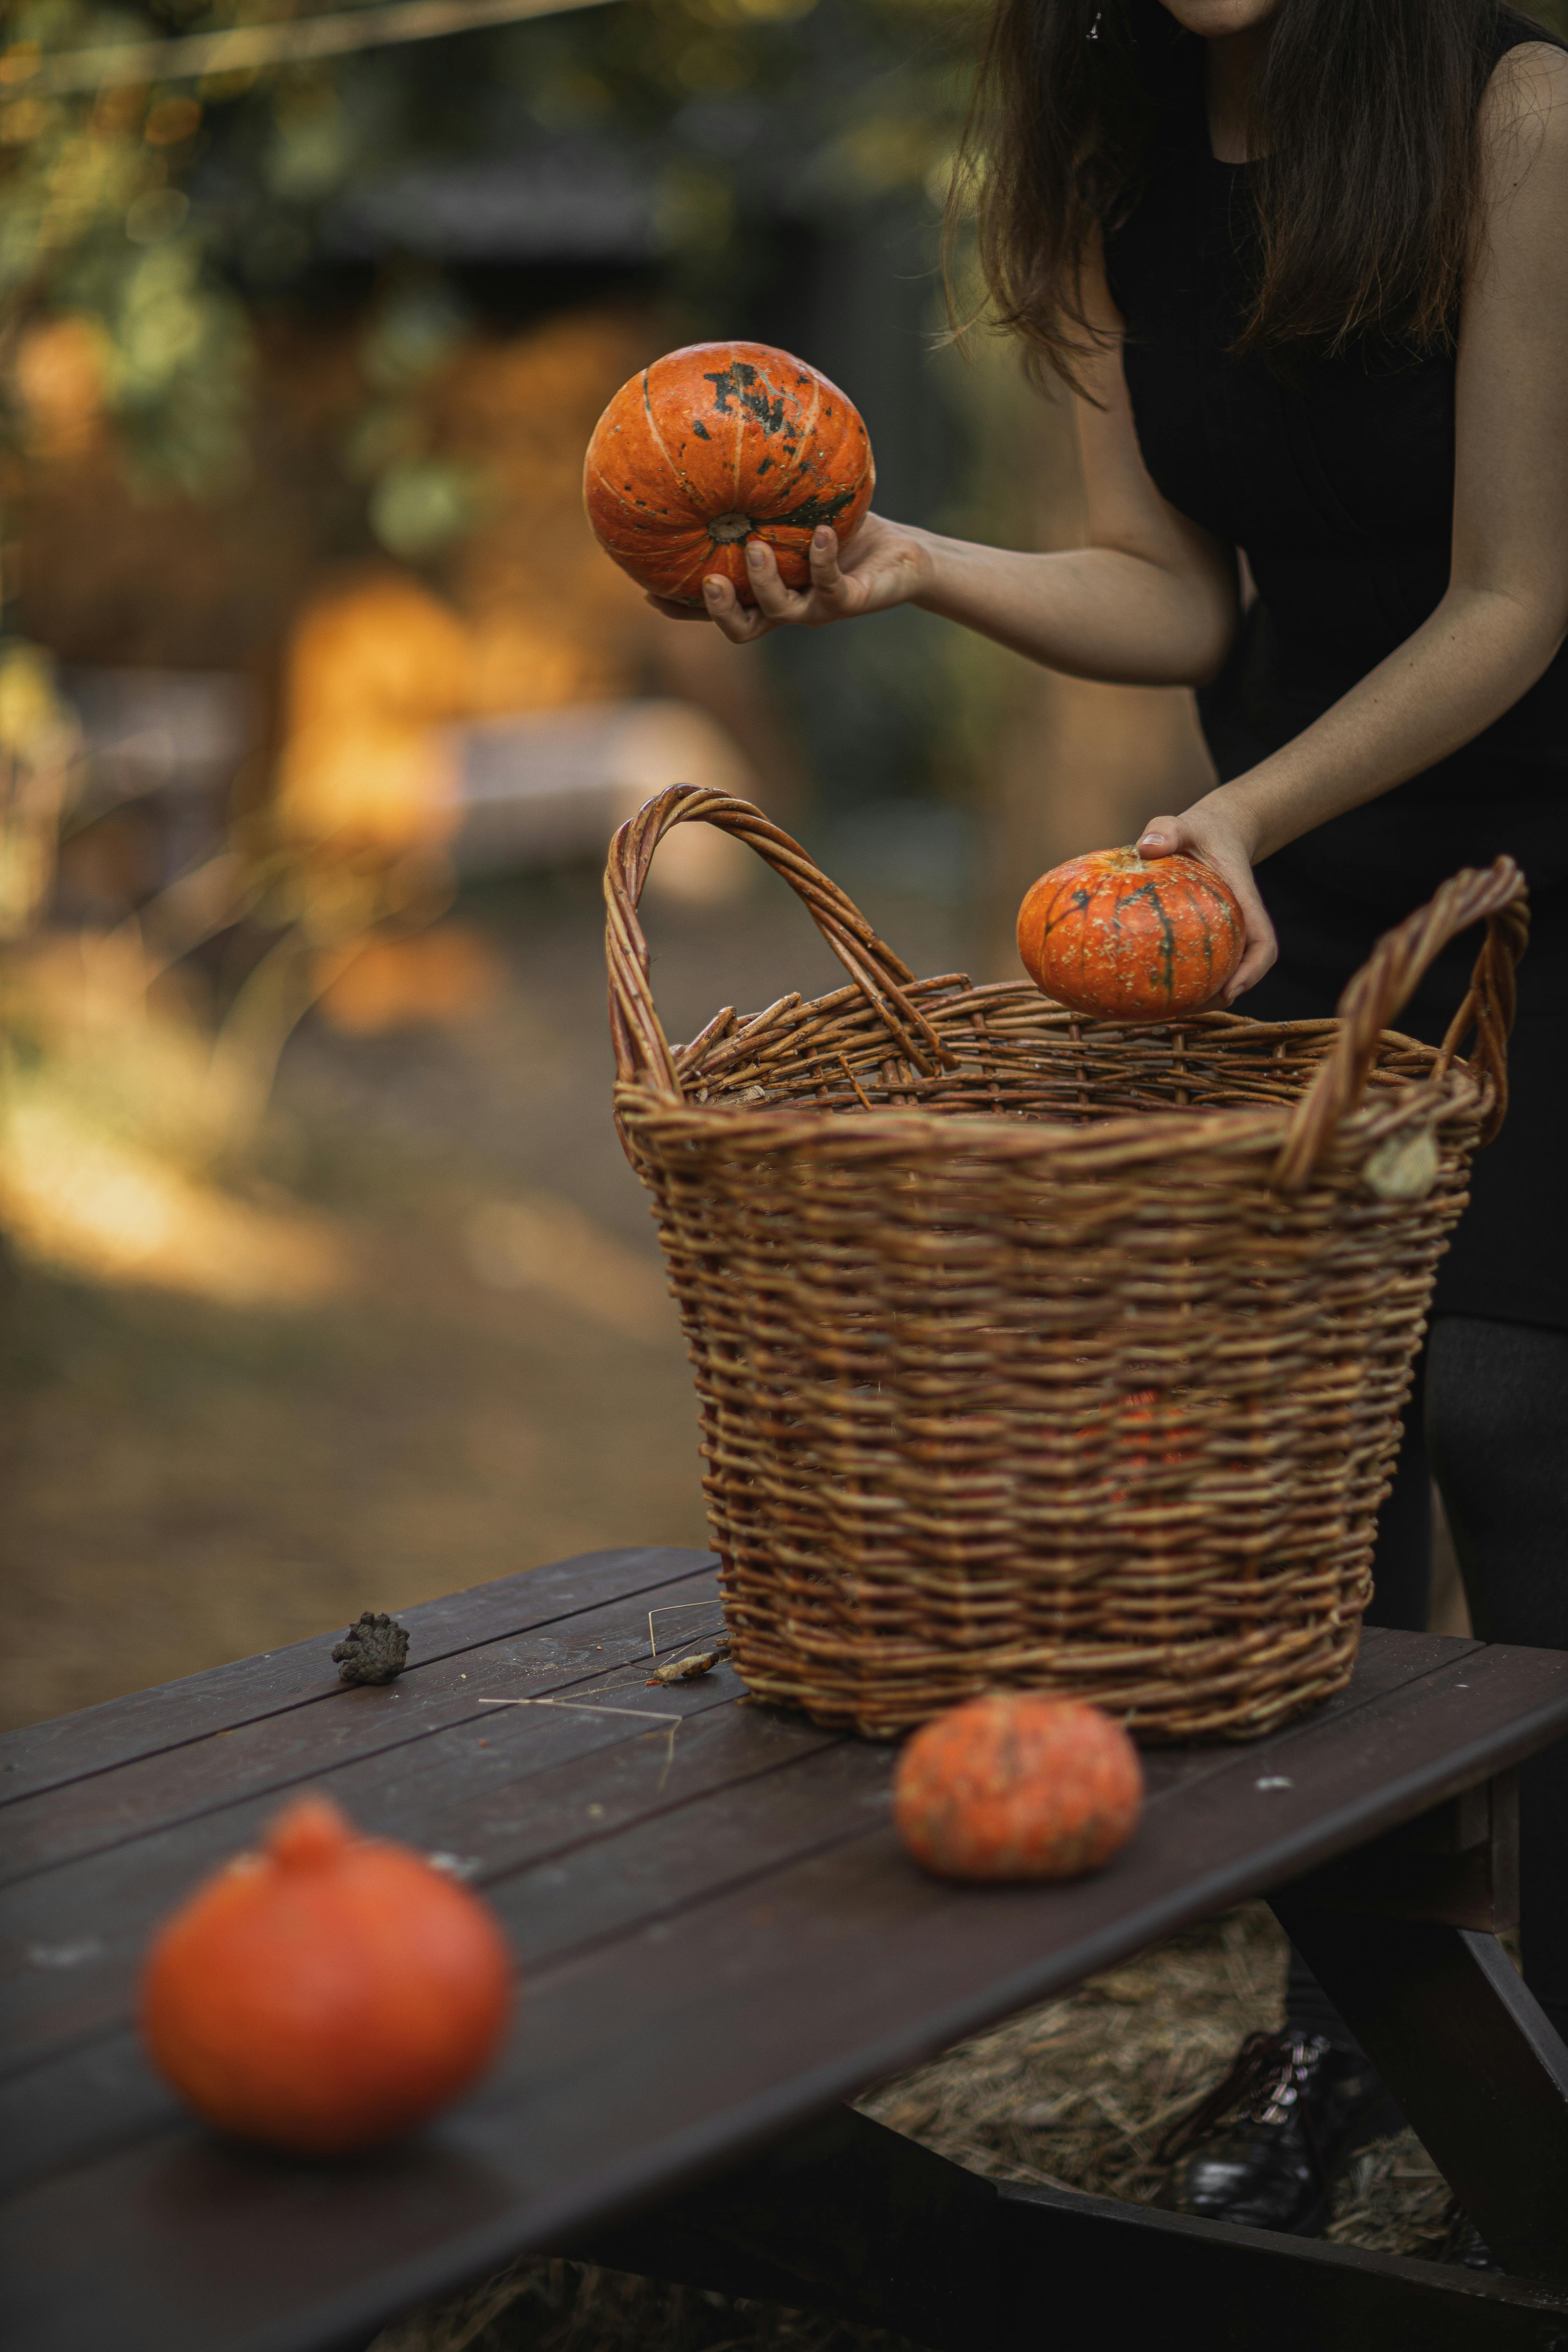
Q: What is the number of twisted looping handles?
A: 2